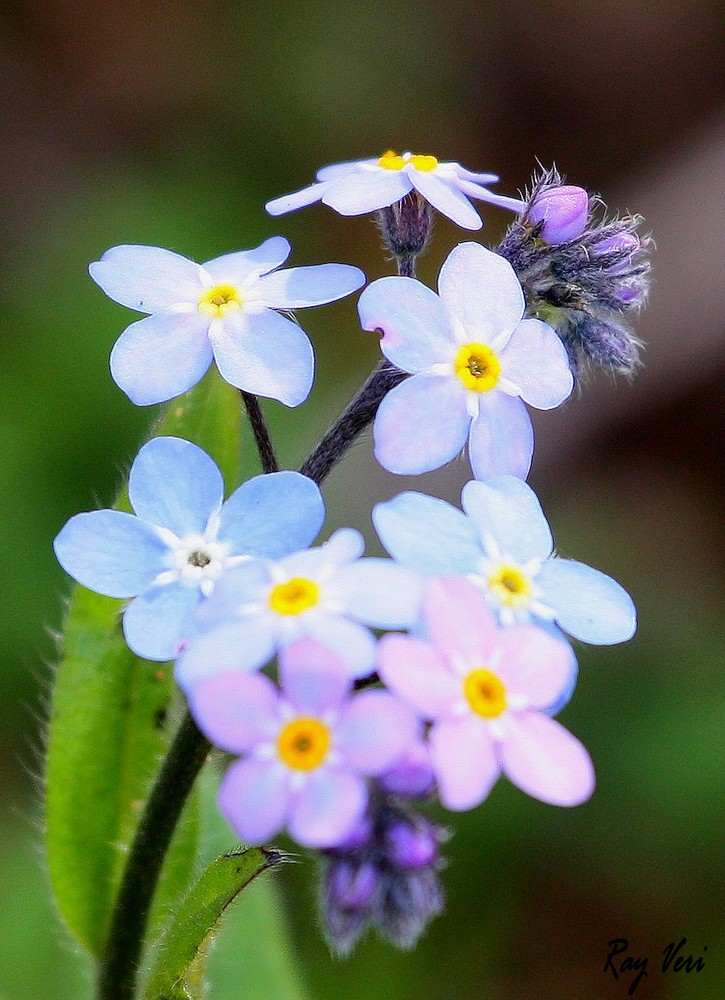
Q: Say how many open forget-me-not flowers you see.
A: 8